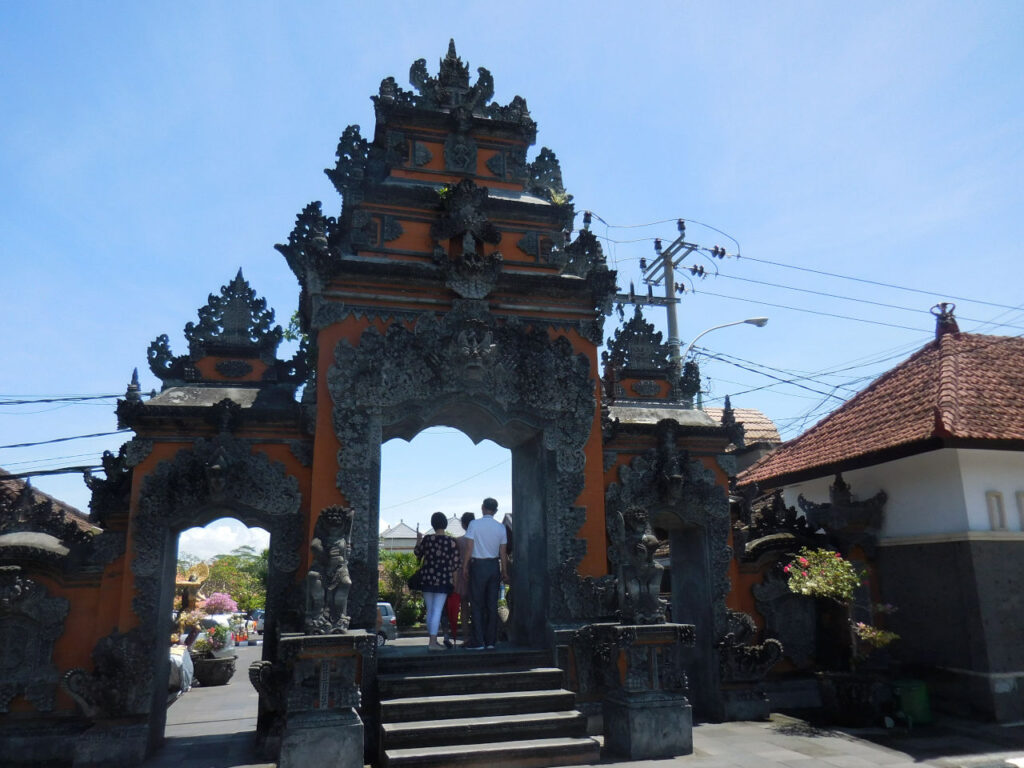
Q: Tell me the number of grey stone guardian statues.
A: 2